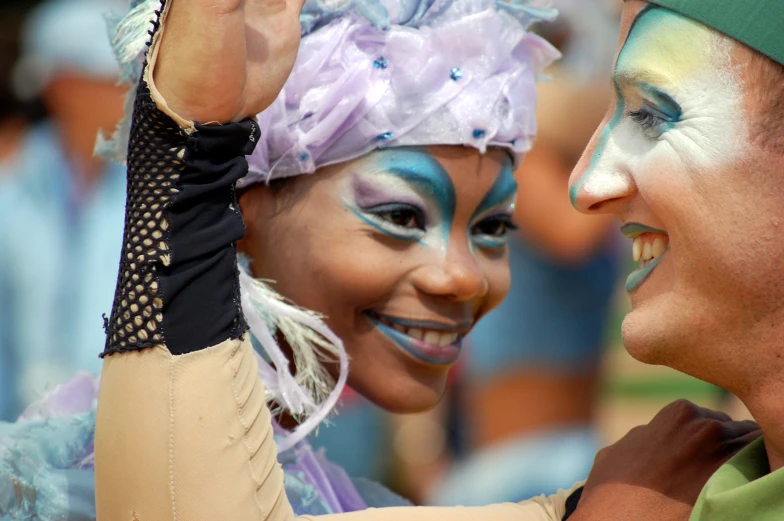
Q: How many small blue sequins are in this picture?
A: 5